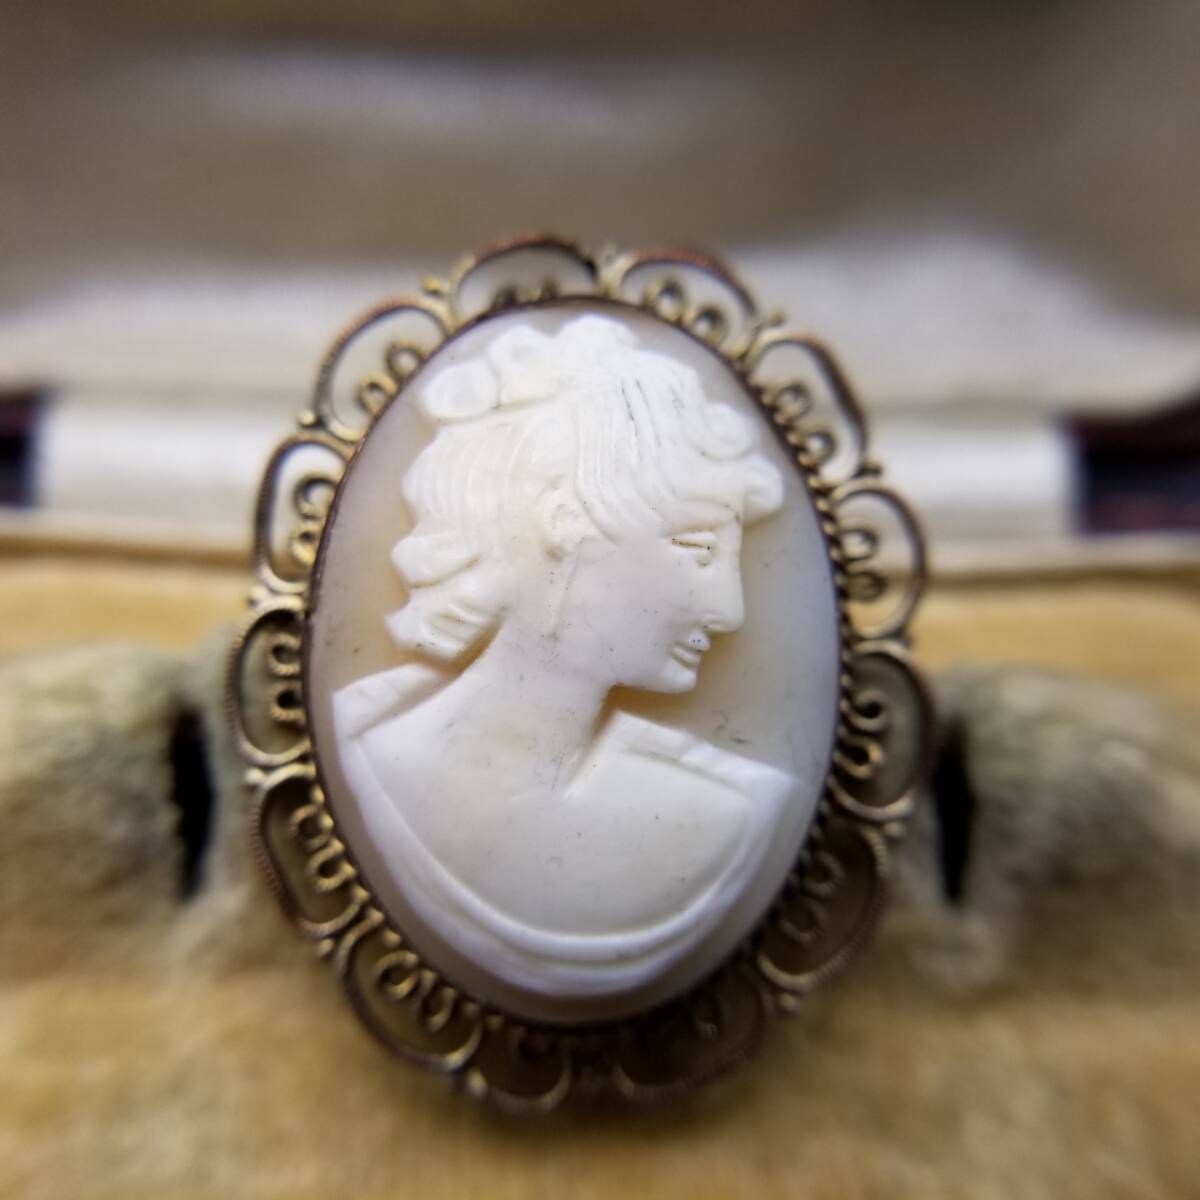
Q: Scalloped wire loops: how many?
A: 13